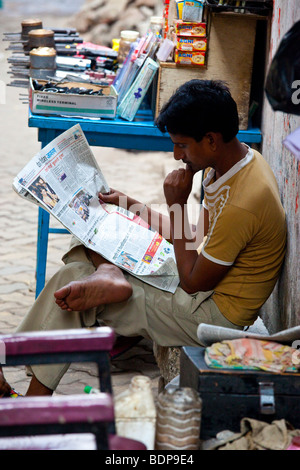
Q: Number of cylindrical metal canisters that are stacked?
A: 3